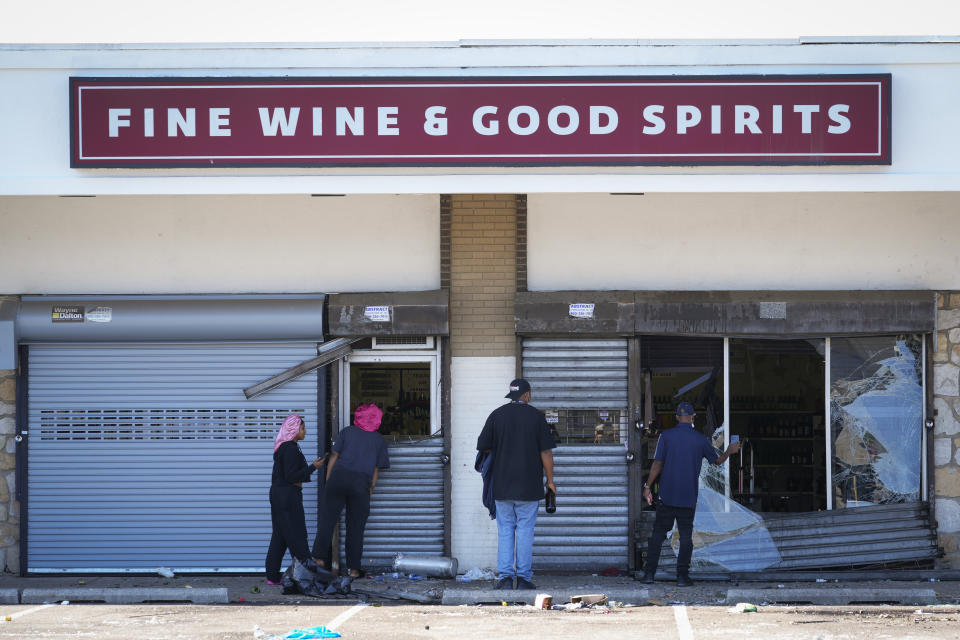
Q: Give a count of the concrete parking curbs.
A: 4